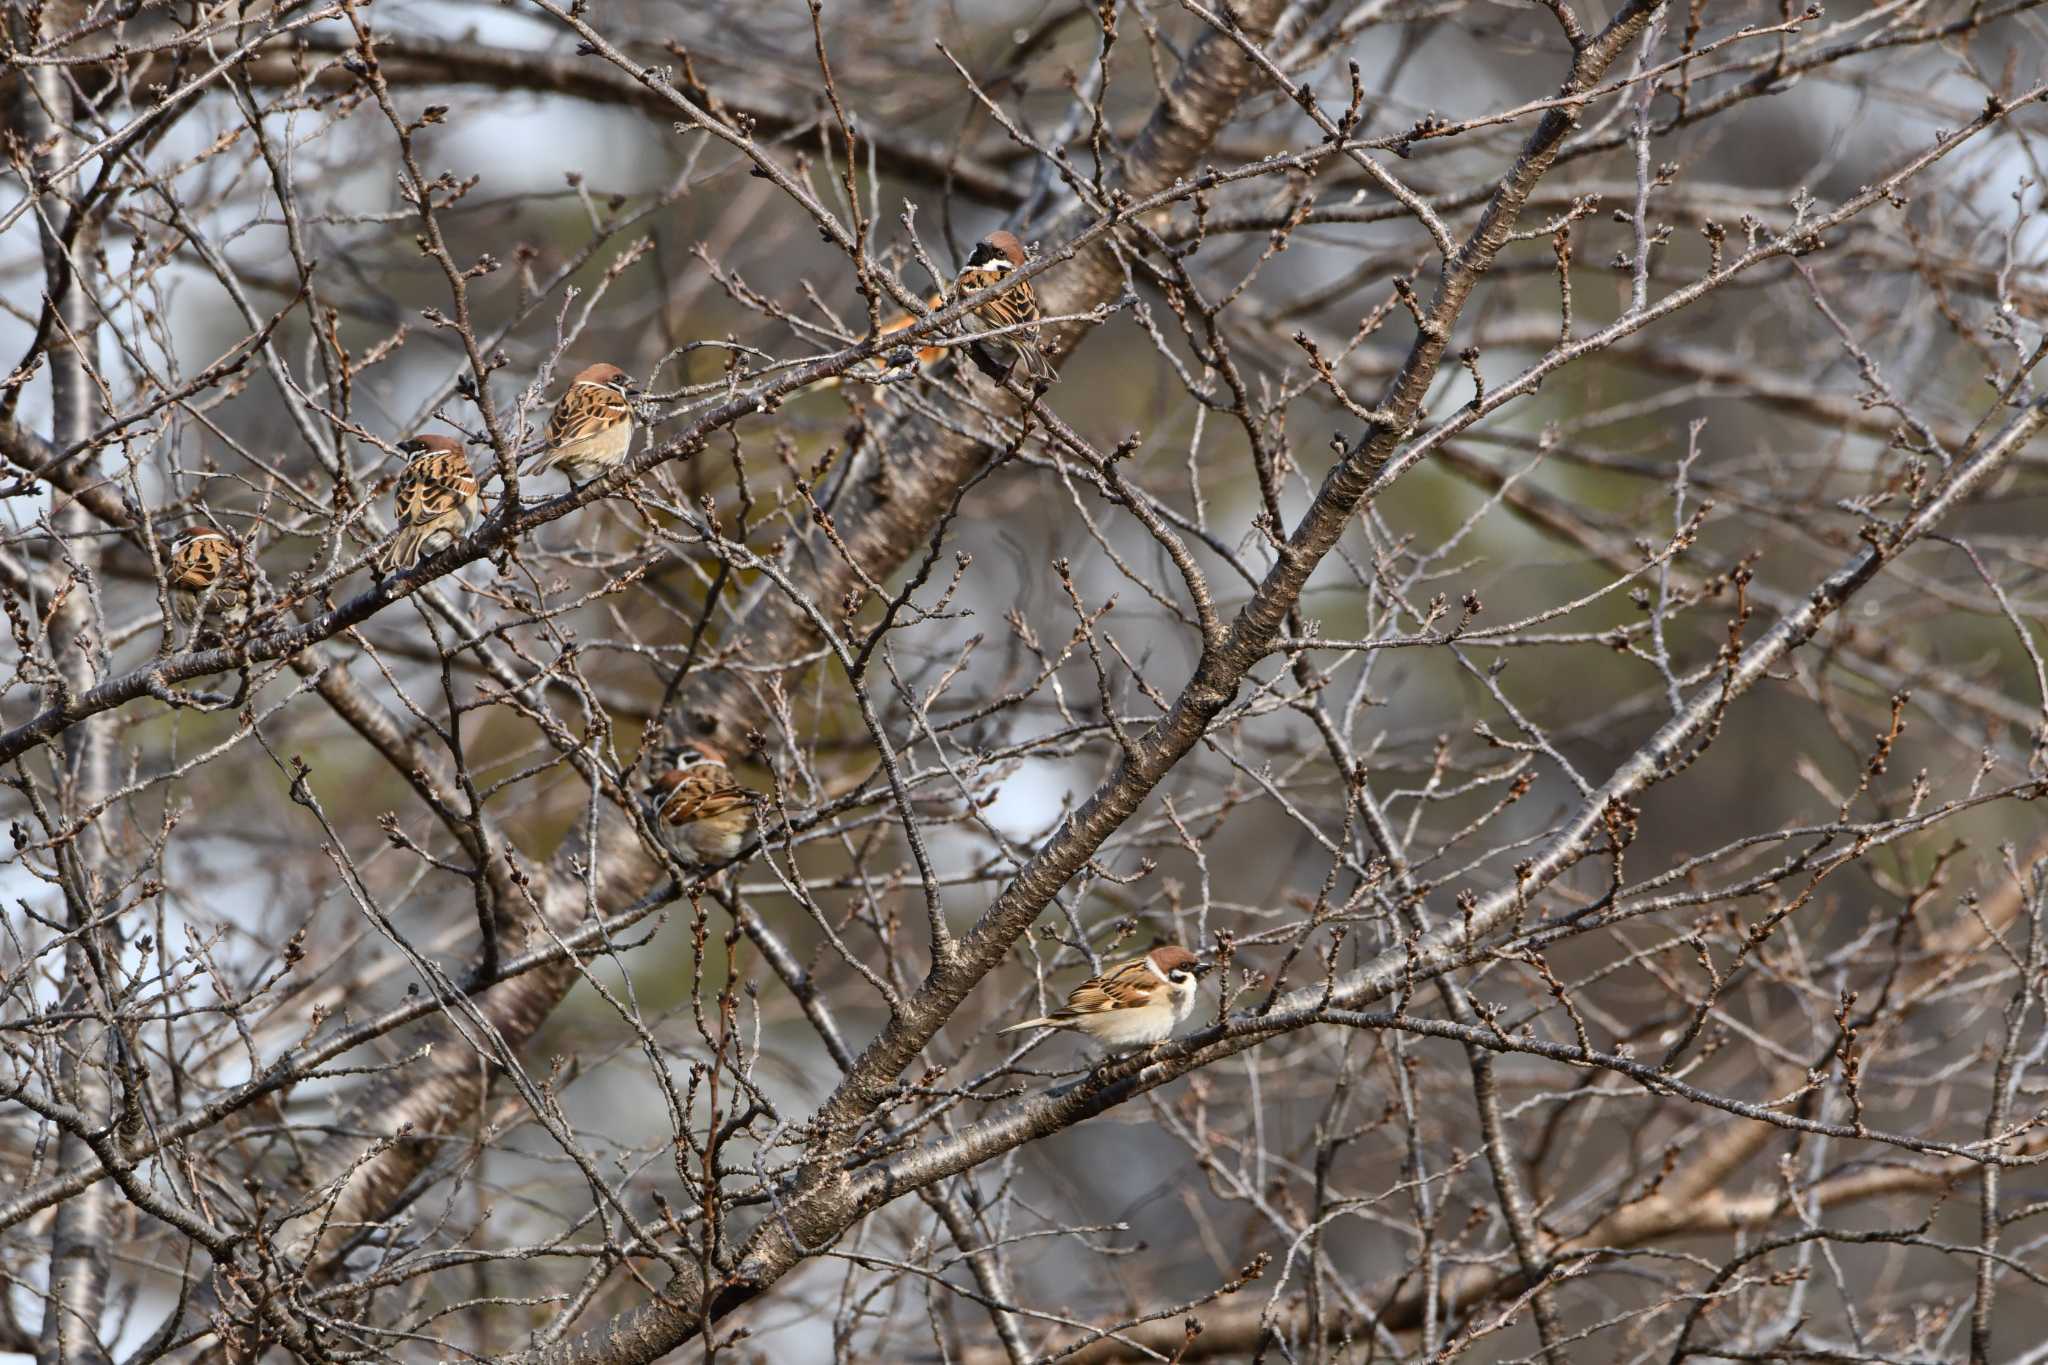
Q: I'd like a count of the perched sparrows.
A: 7